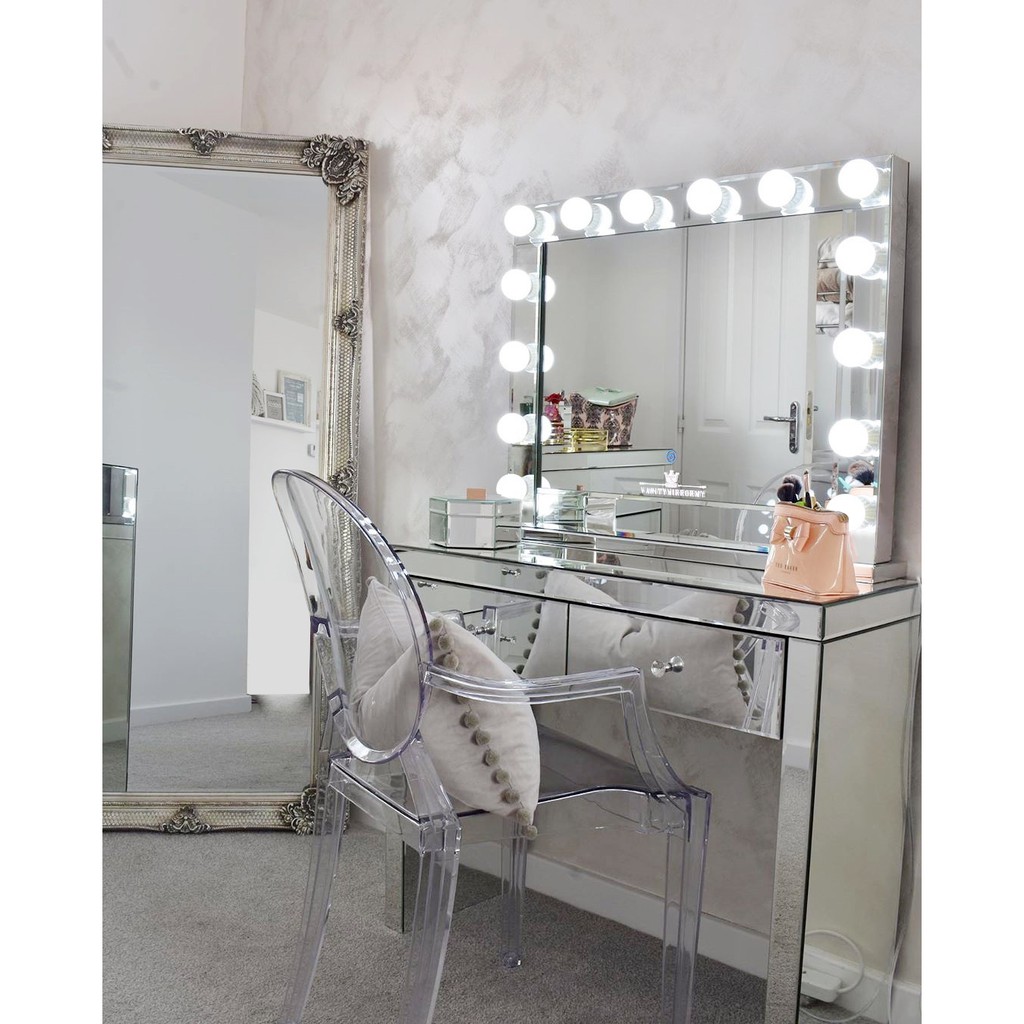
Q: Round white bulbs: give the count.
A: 14